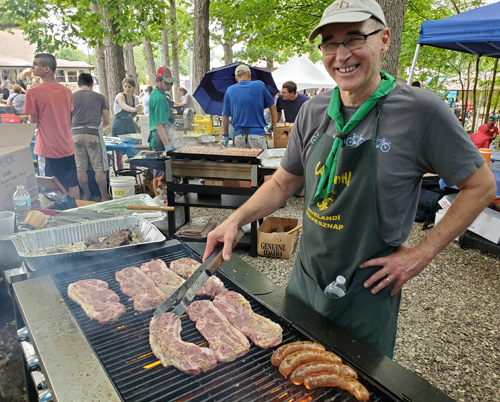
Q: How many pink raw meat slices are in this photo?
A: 7